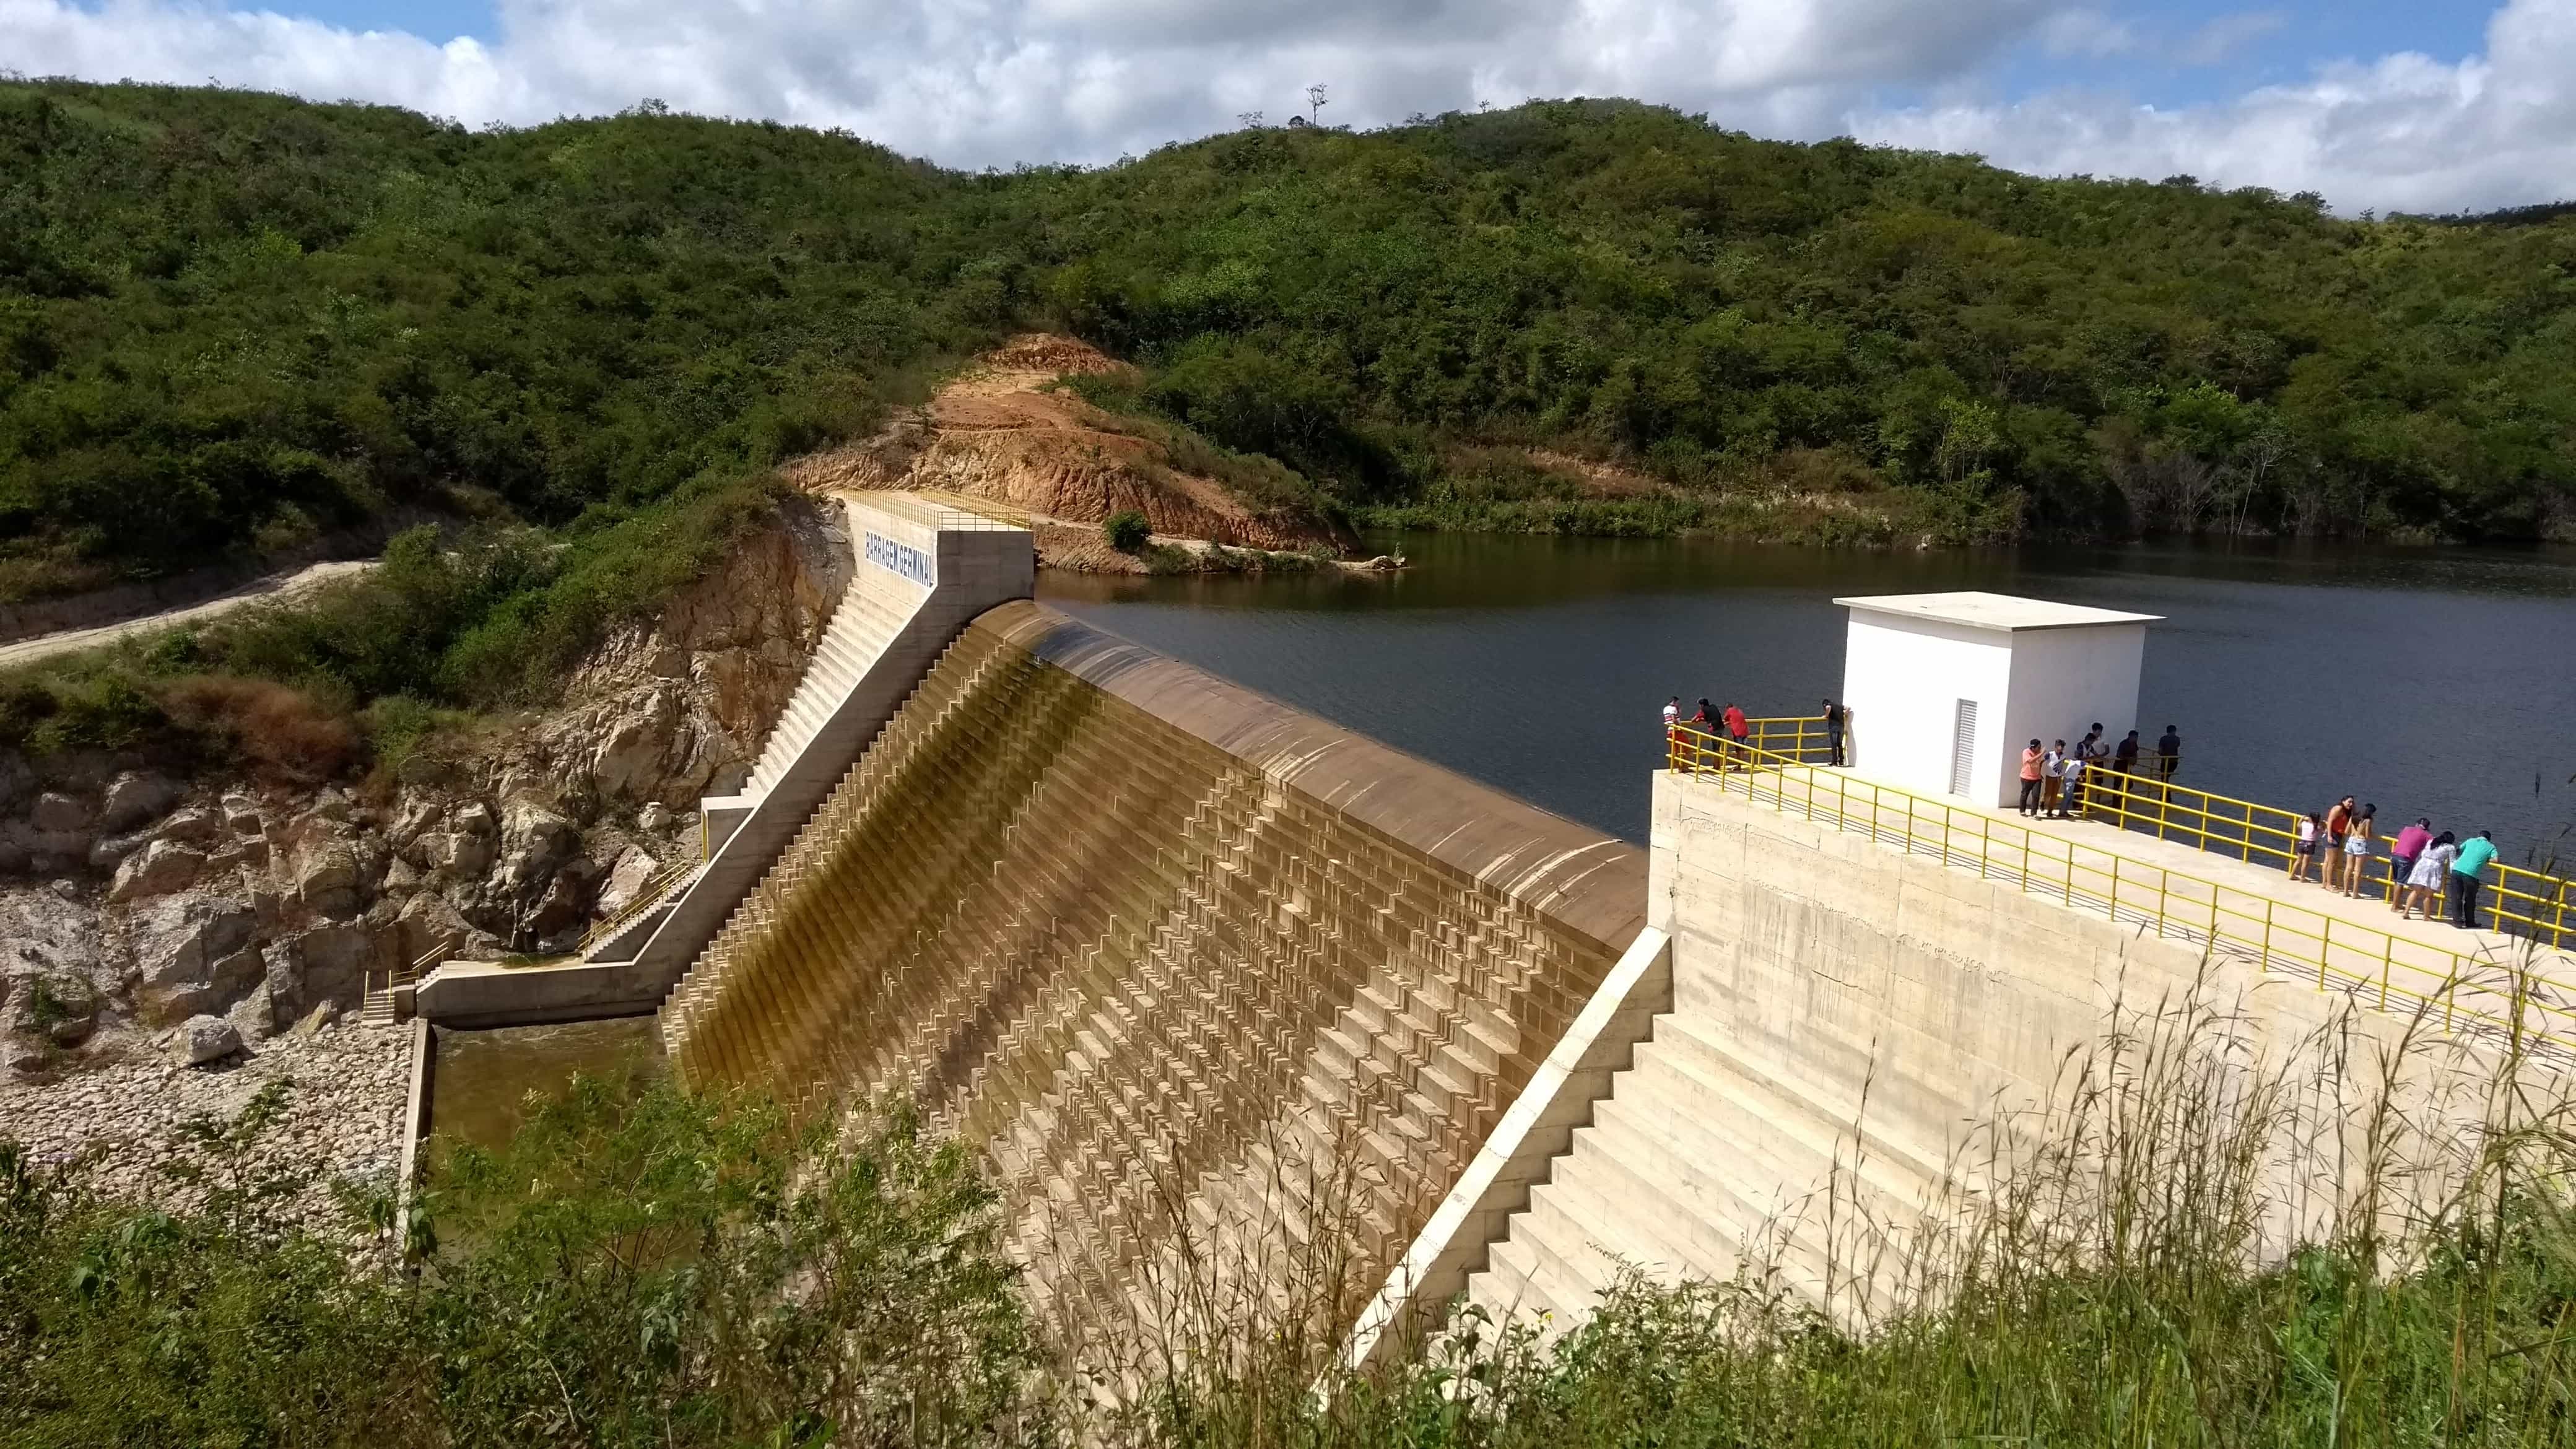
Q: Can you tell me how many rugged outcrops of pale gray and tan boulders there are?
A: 1